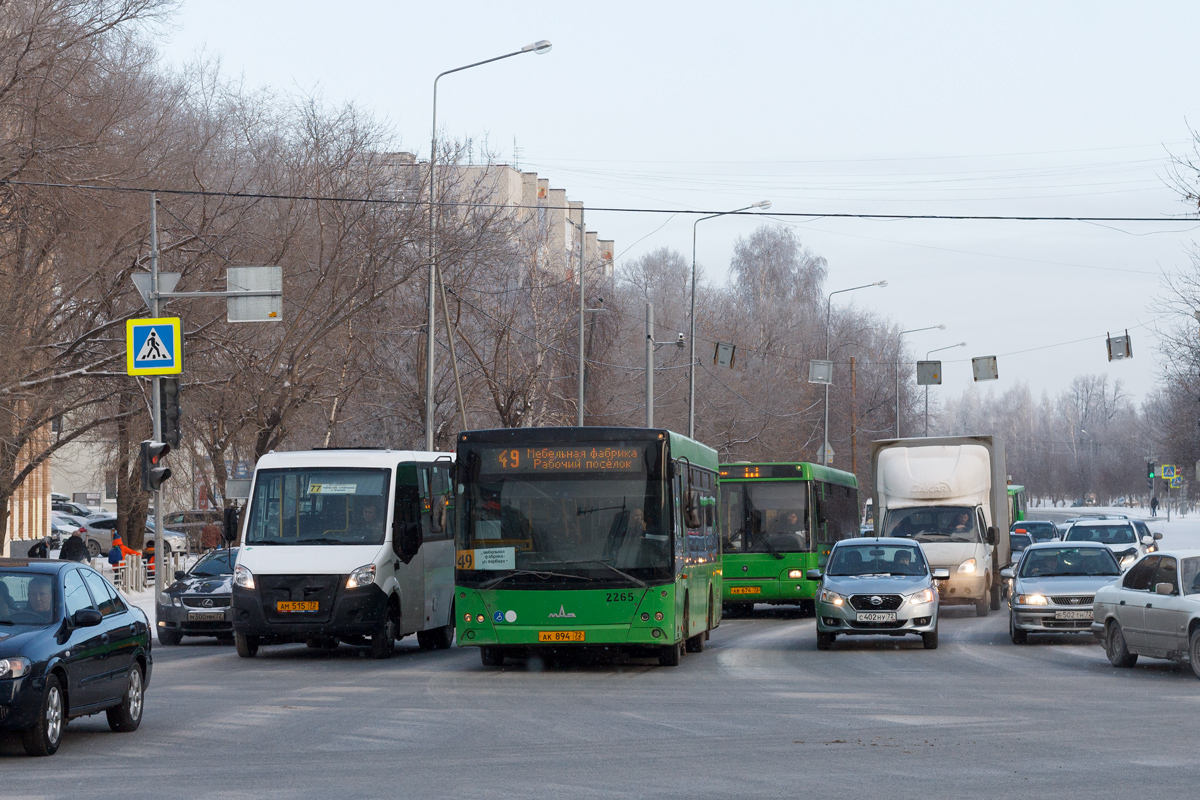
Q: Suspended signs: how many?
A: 5